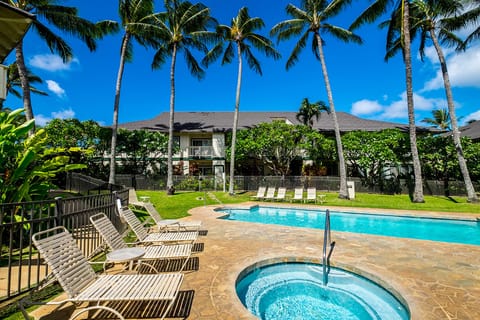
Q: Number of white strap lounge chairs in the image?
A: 10